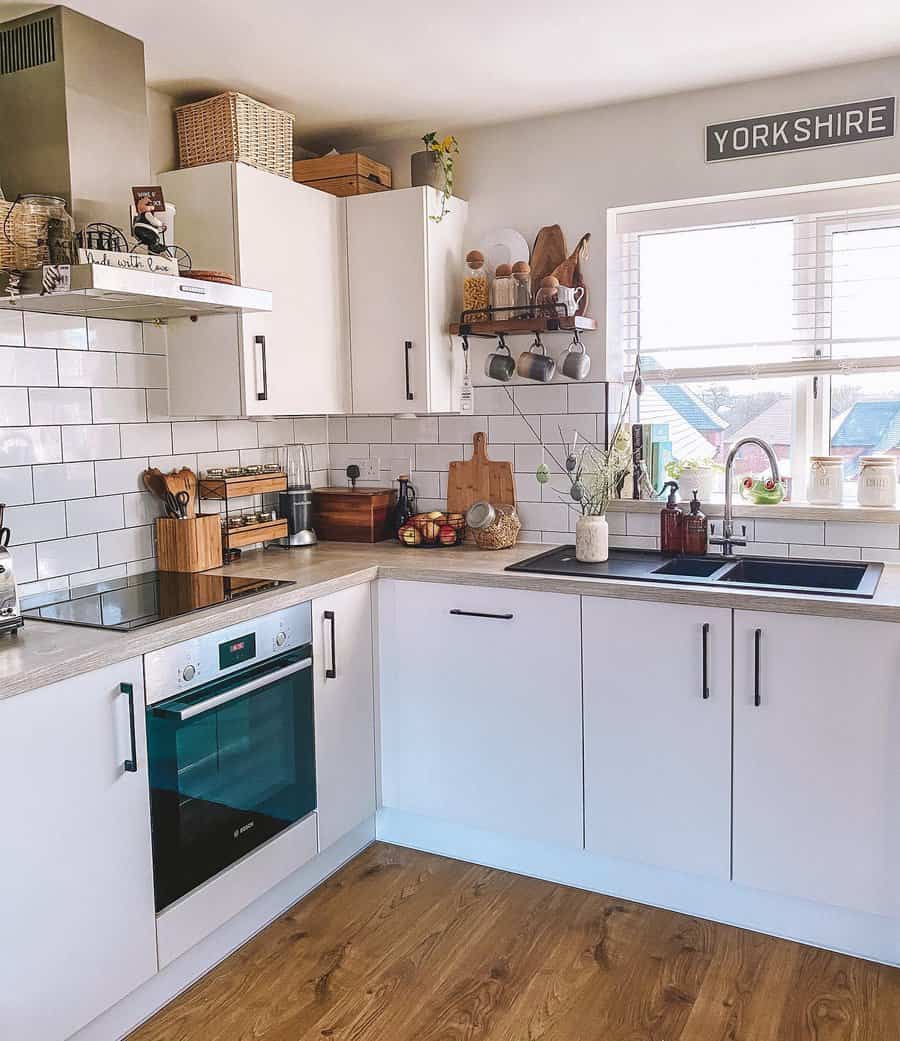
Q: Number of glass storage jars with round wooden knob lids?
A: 4